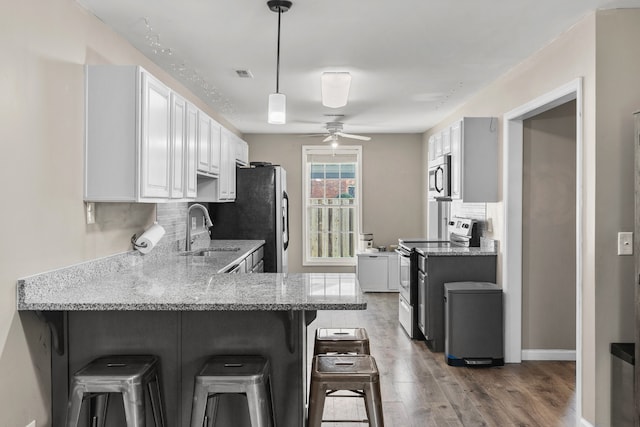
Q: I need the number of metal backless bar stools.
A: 4